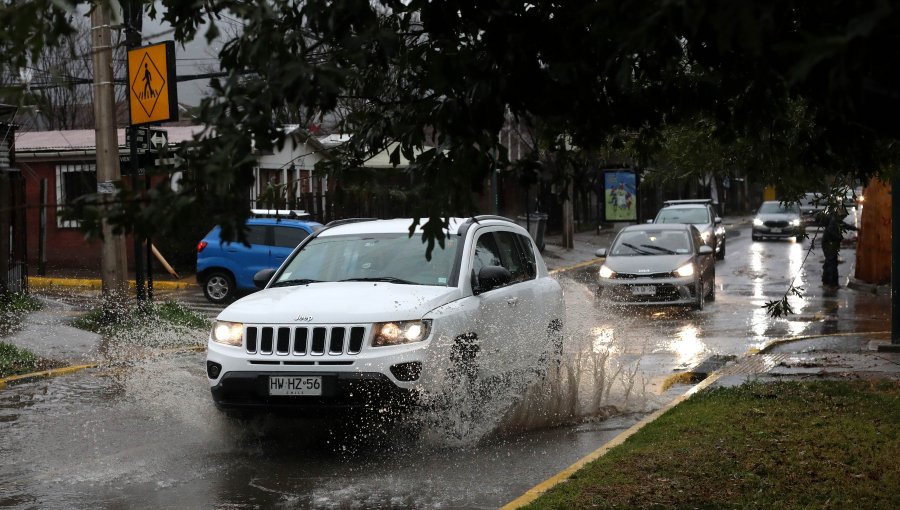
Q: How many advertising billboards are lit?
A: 1